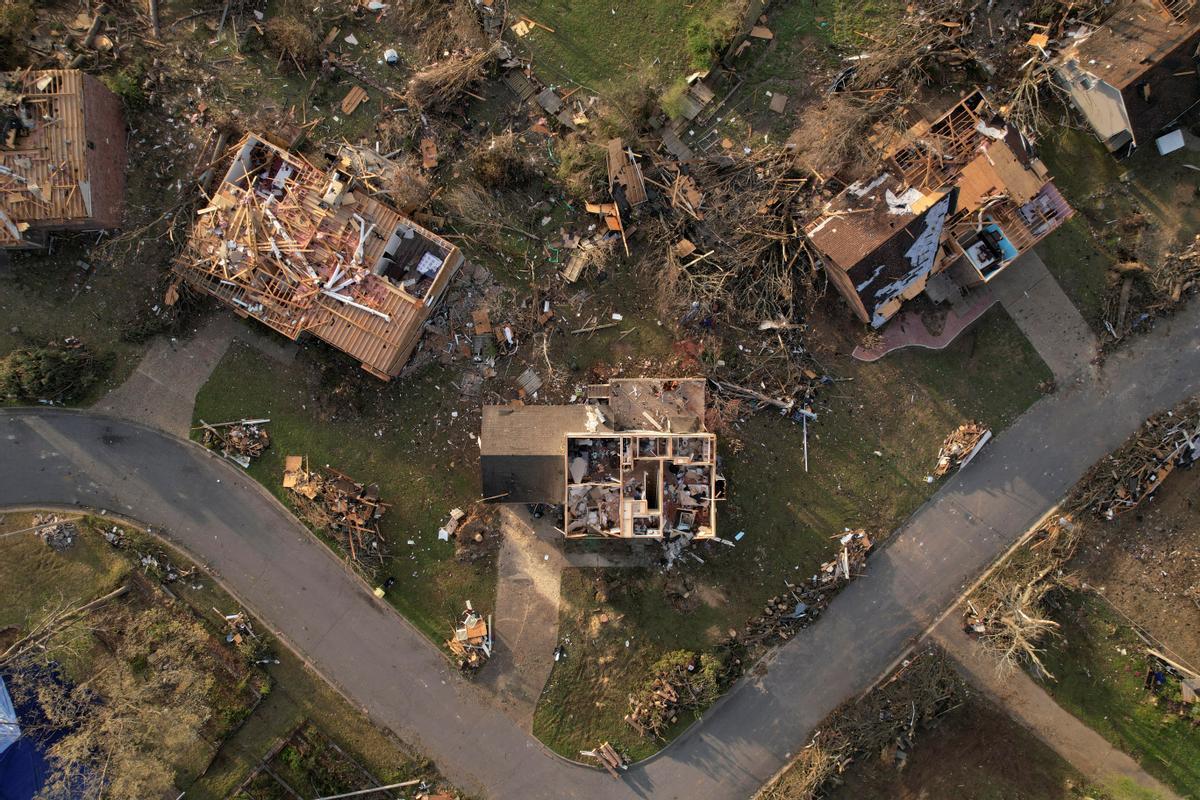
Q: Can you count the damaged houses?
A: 5